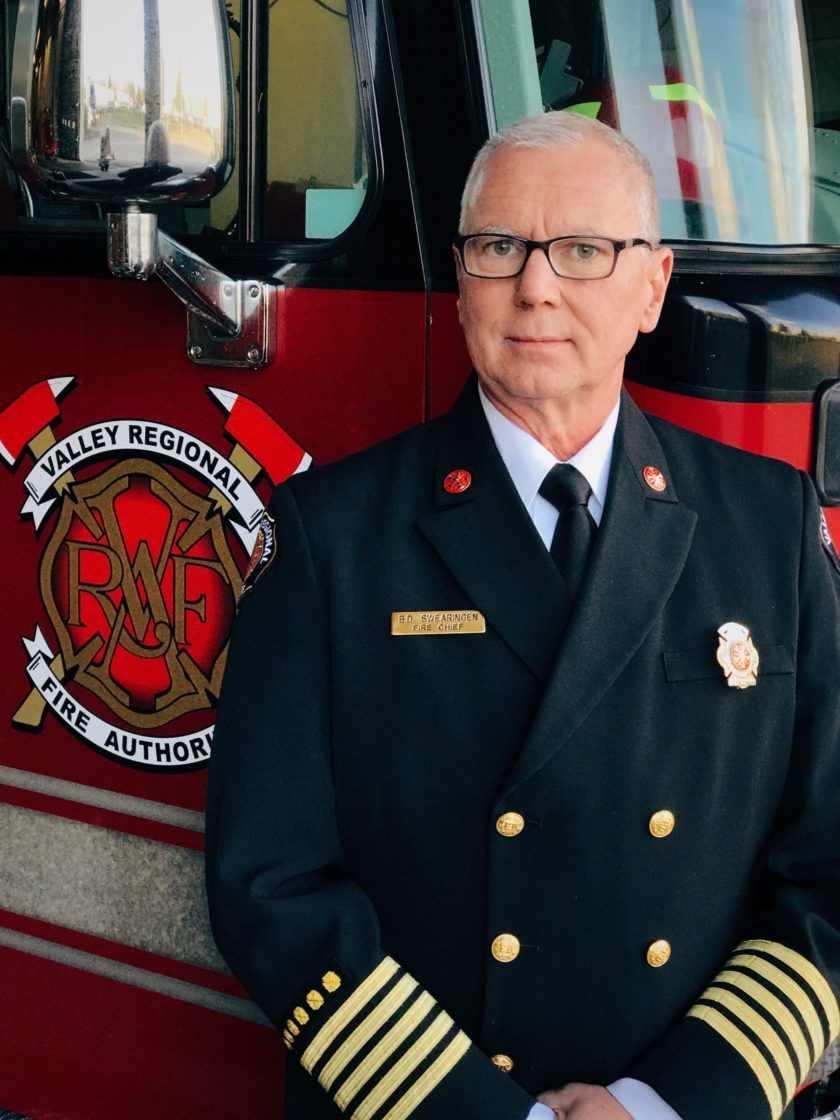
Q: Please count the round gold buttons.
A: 5